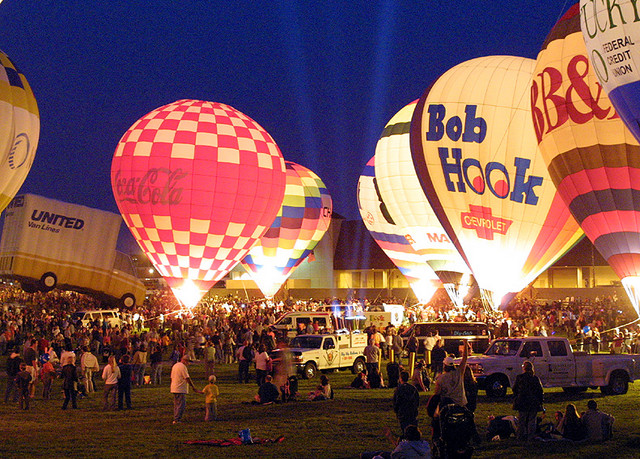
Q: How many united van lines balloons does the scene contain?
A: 1